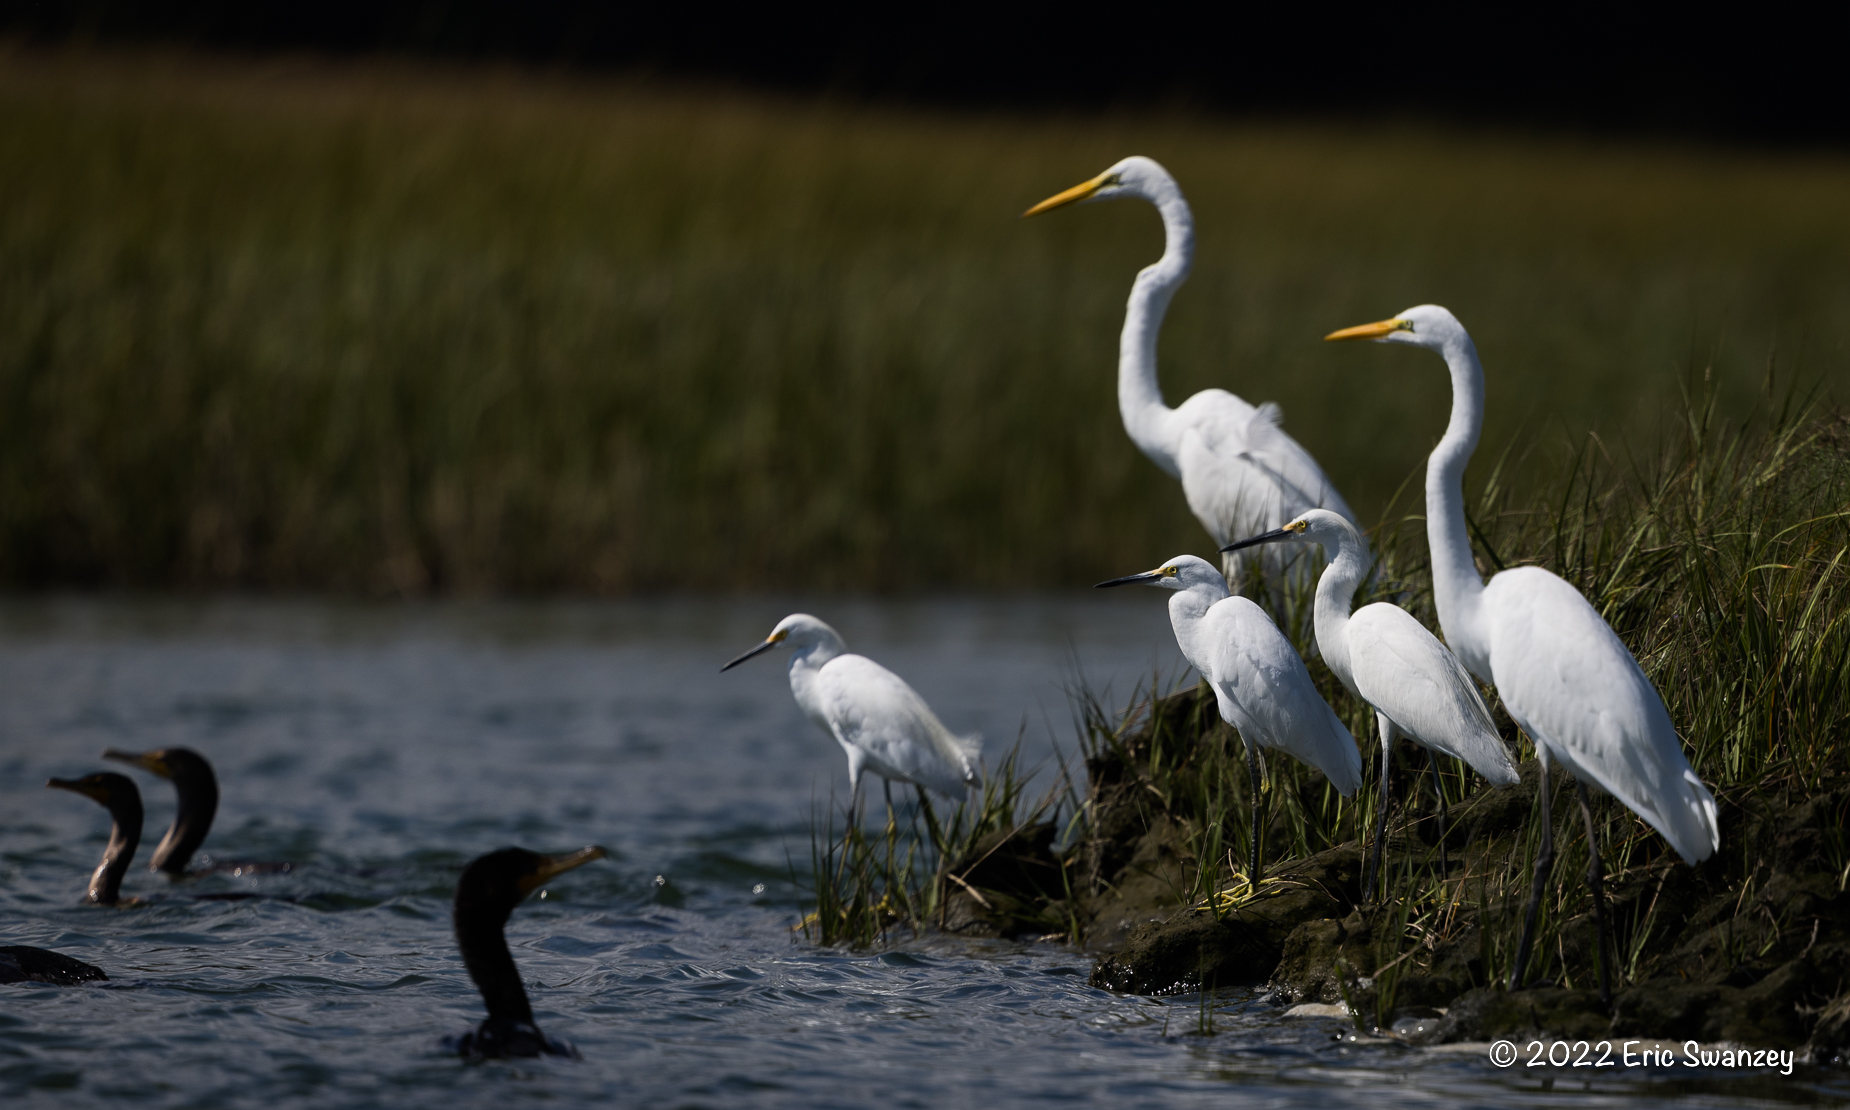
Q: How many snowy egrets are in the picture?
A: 3